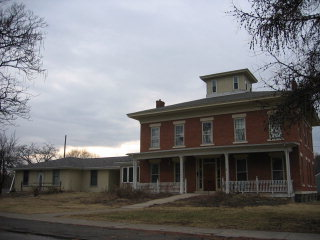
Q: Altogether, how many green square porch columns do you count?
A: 0